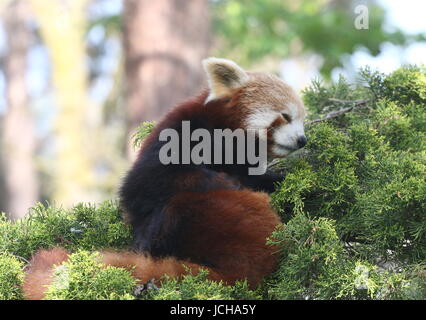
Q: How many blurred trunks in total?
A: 3